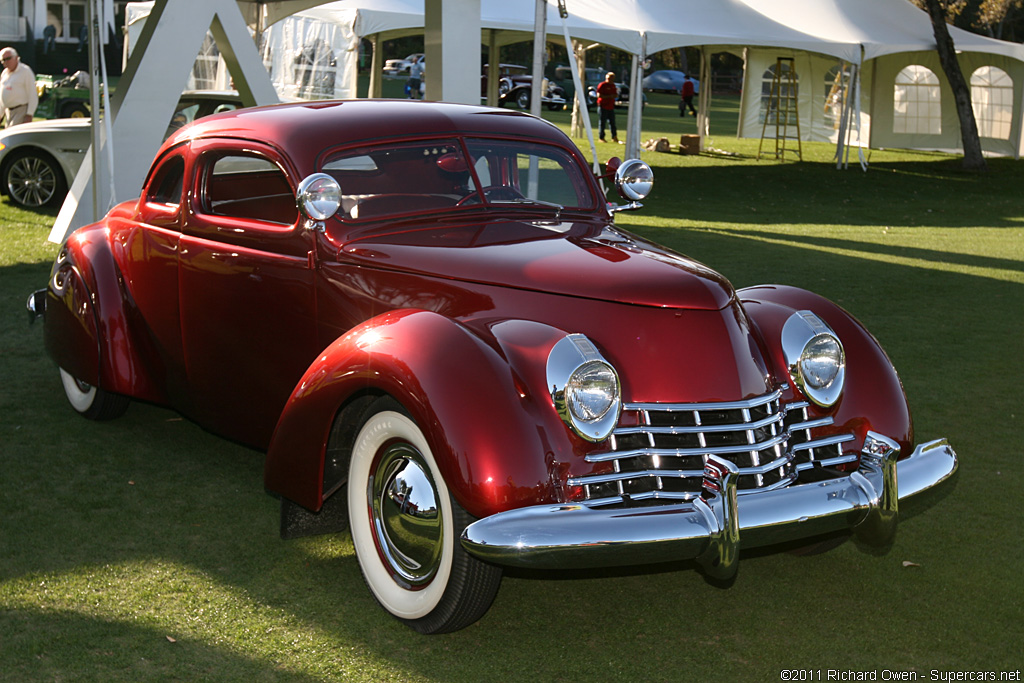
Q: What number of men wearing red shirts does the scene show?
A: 2